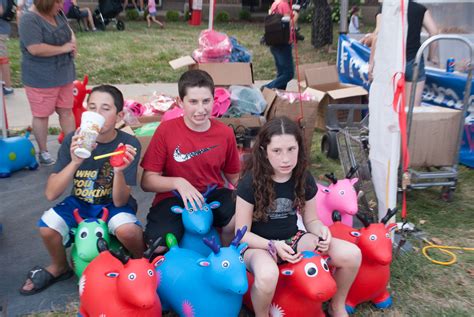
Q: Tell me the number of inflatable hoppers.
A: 9